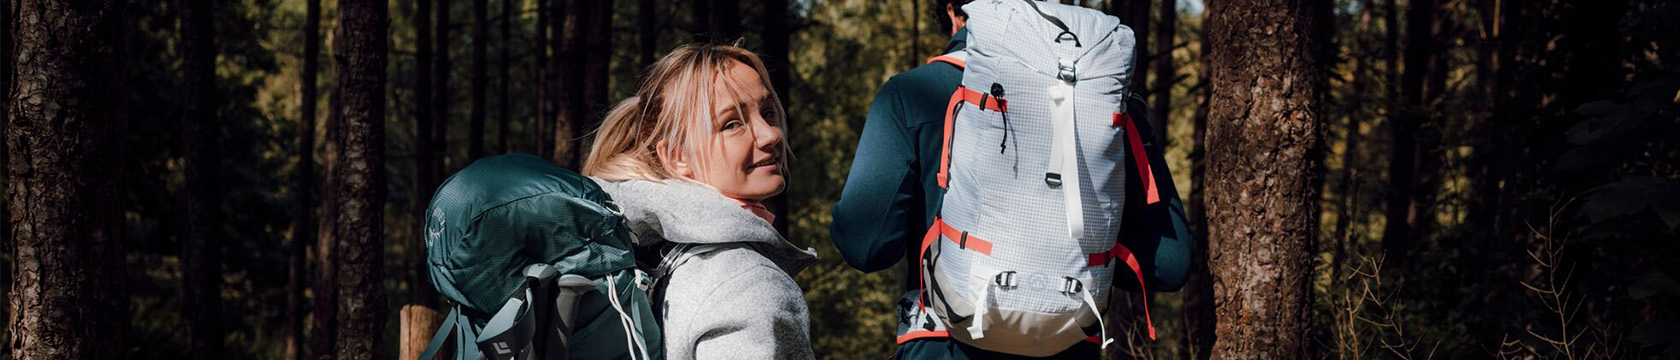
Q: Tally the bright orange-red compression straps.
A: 4